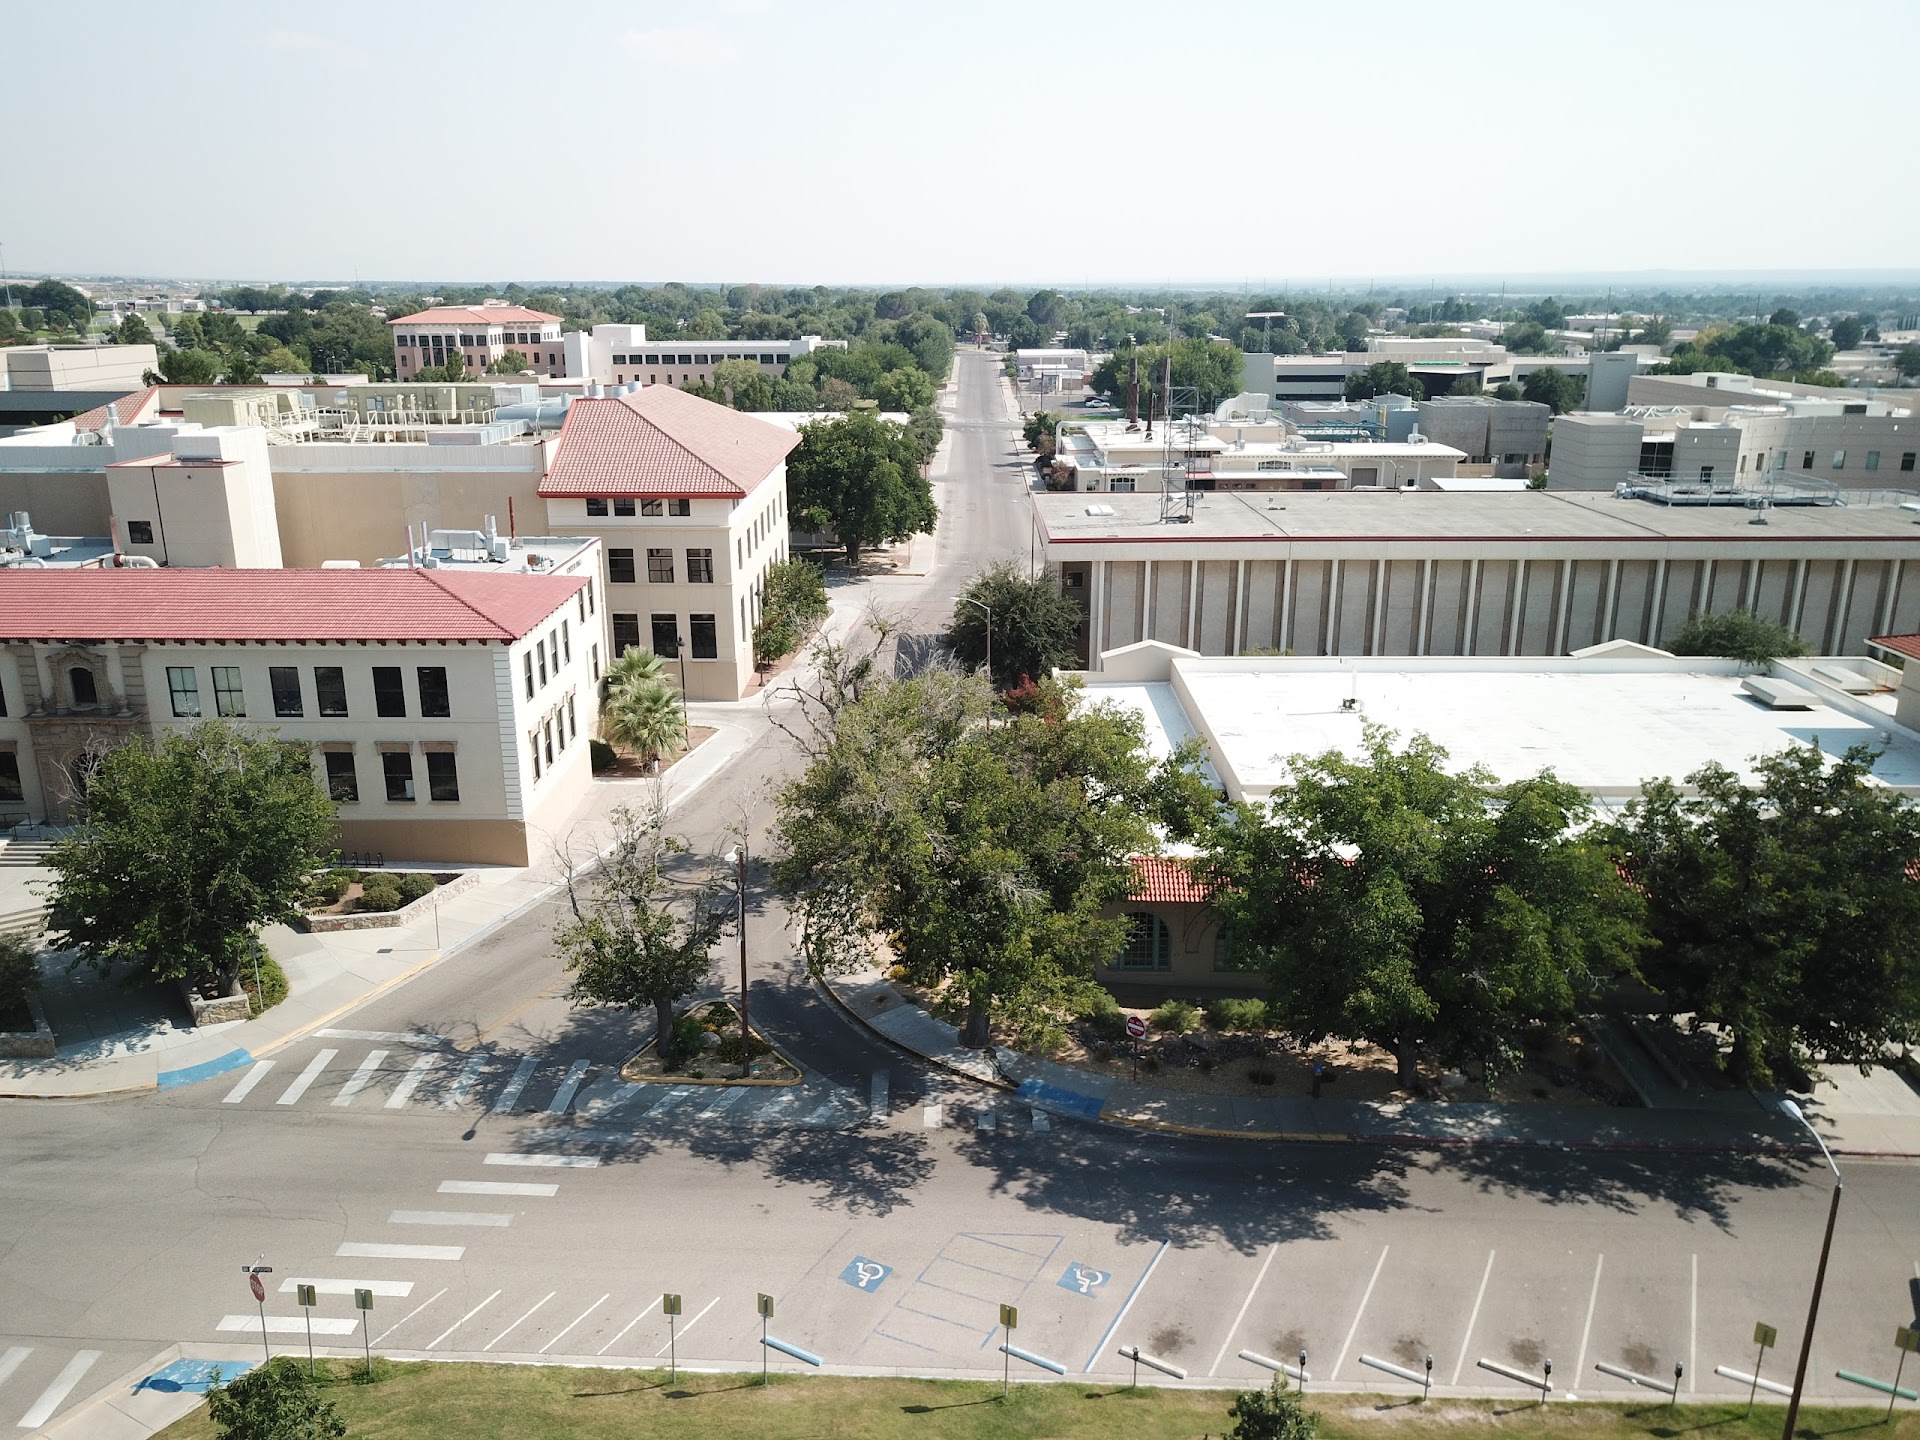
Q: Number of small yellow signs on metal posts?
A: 7